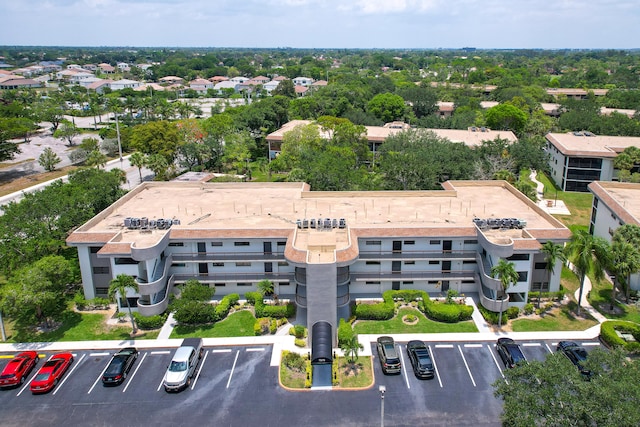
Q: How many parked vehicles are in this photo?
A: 8